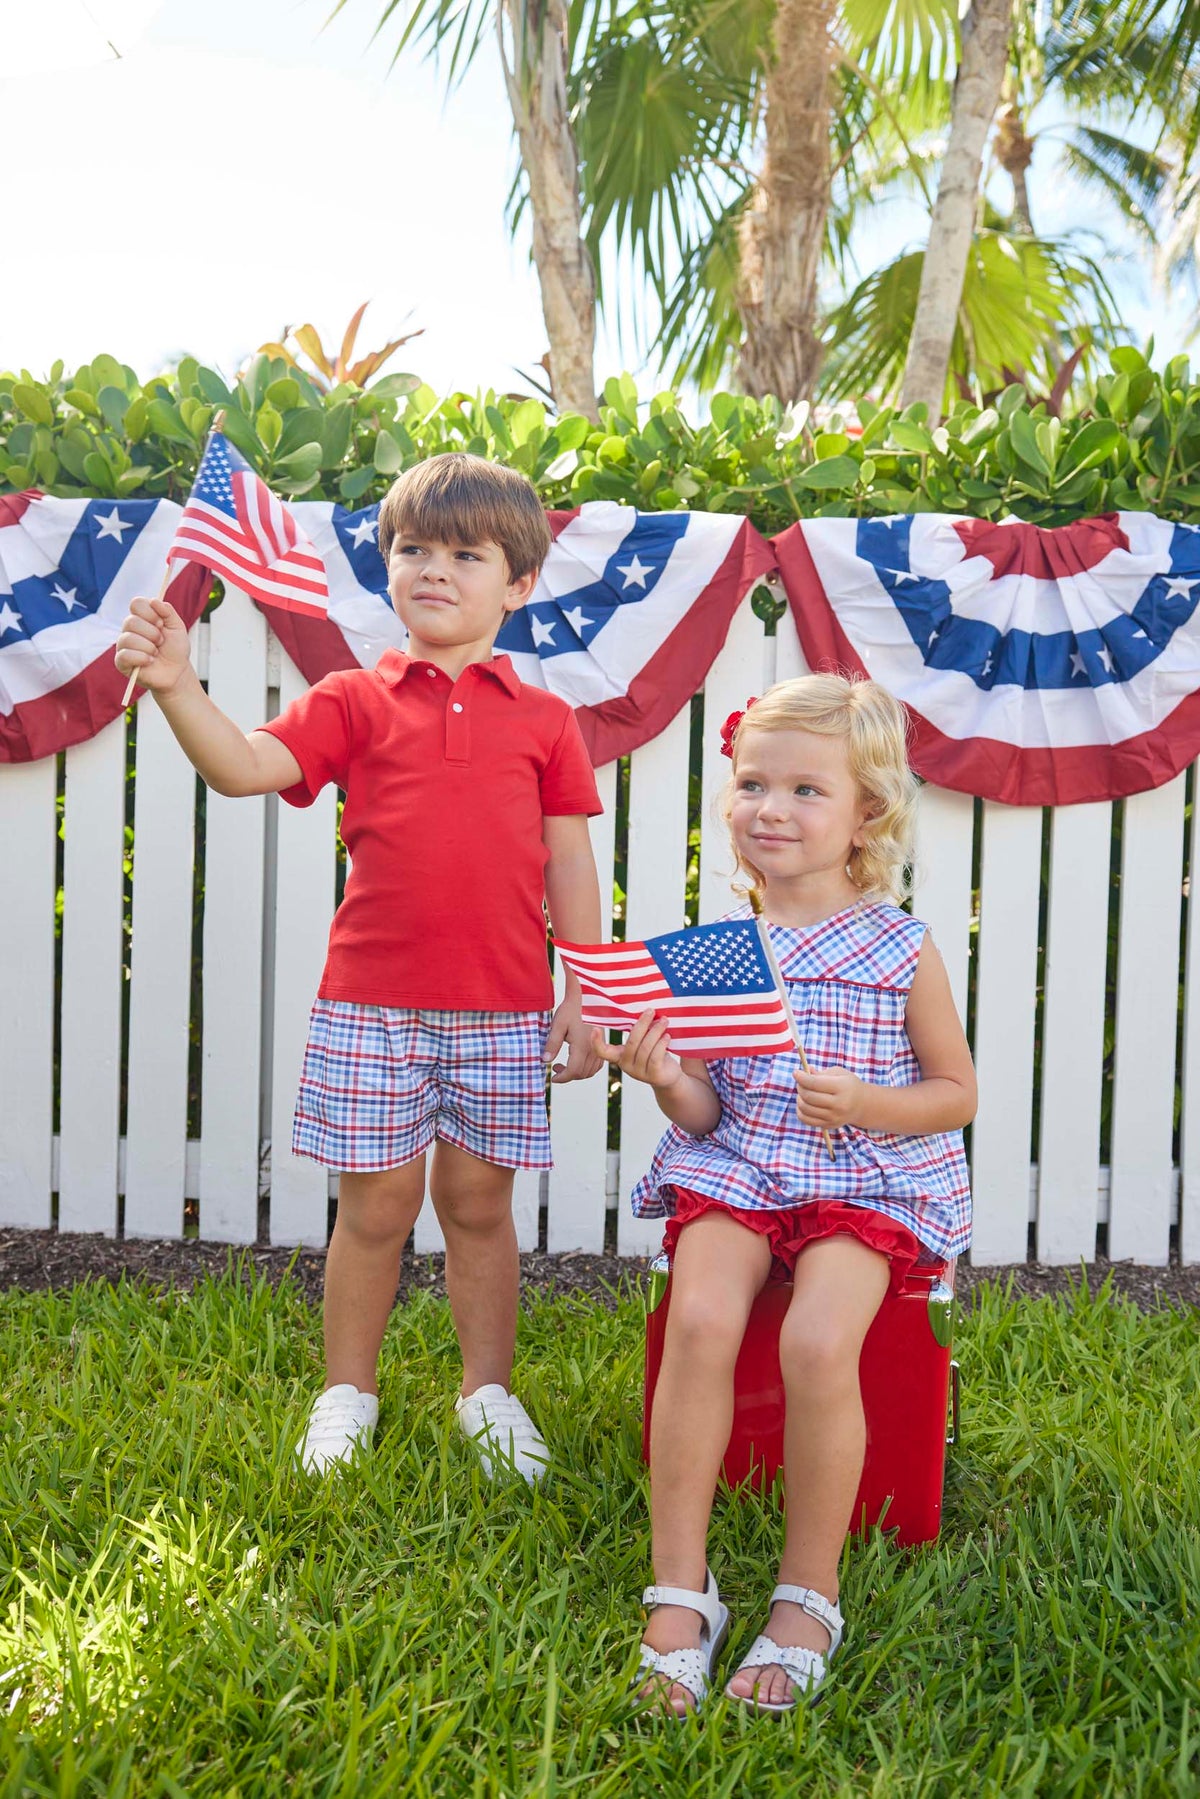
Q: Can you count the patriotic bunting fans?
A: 3